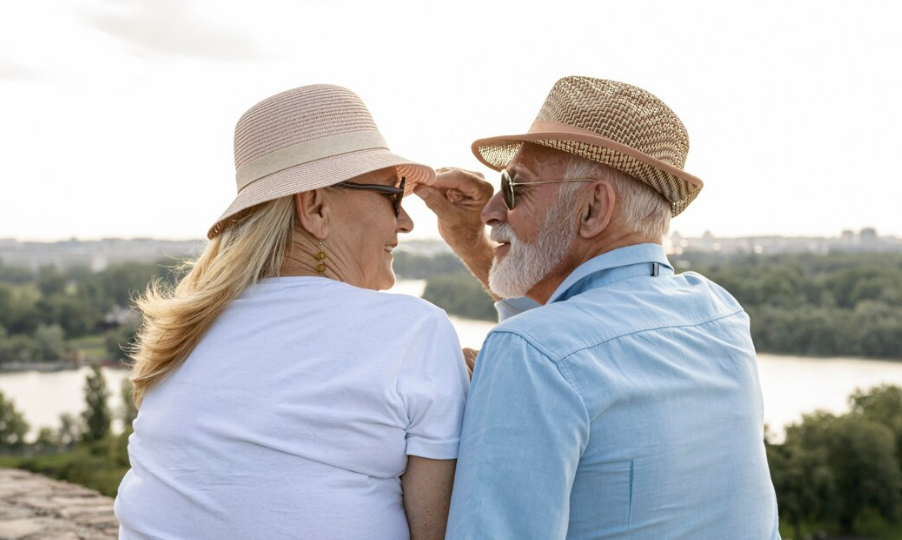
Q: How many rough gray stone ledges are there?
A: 1